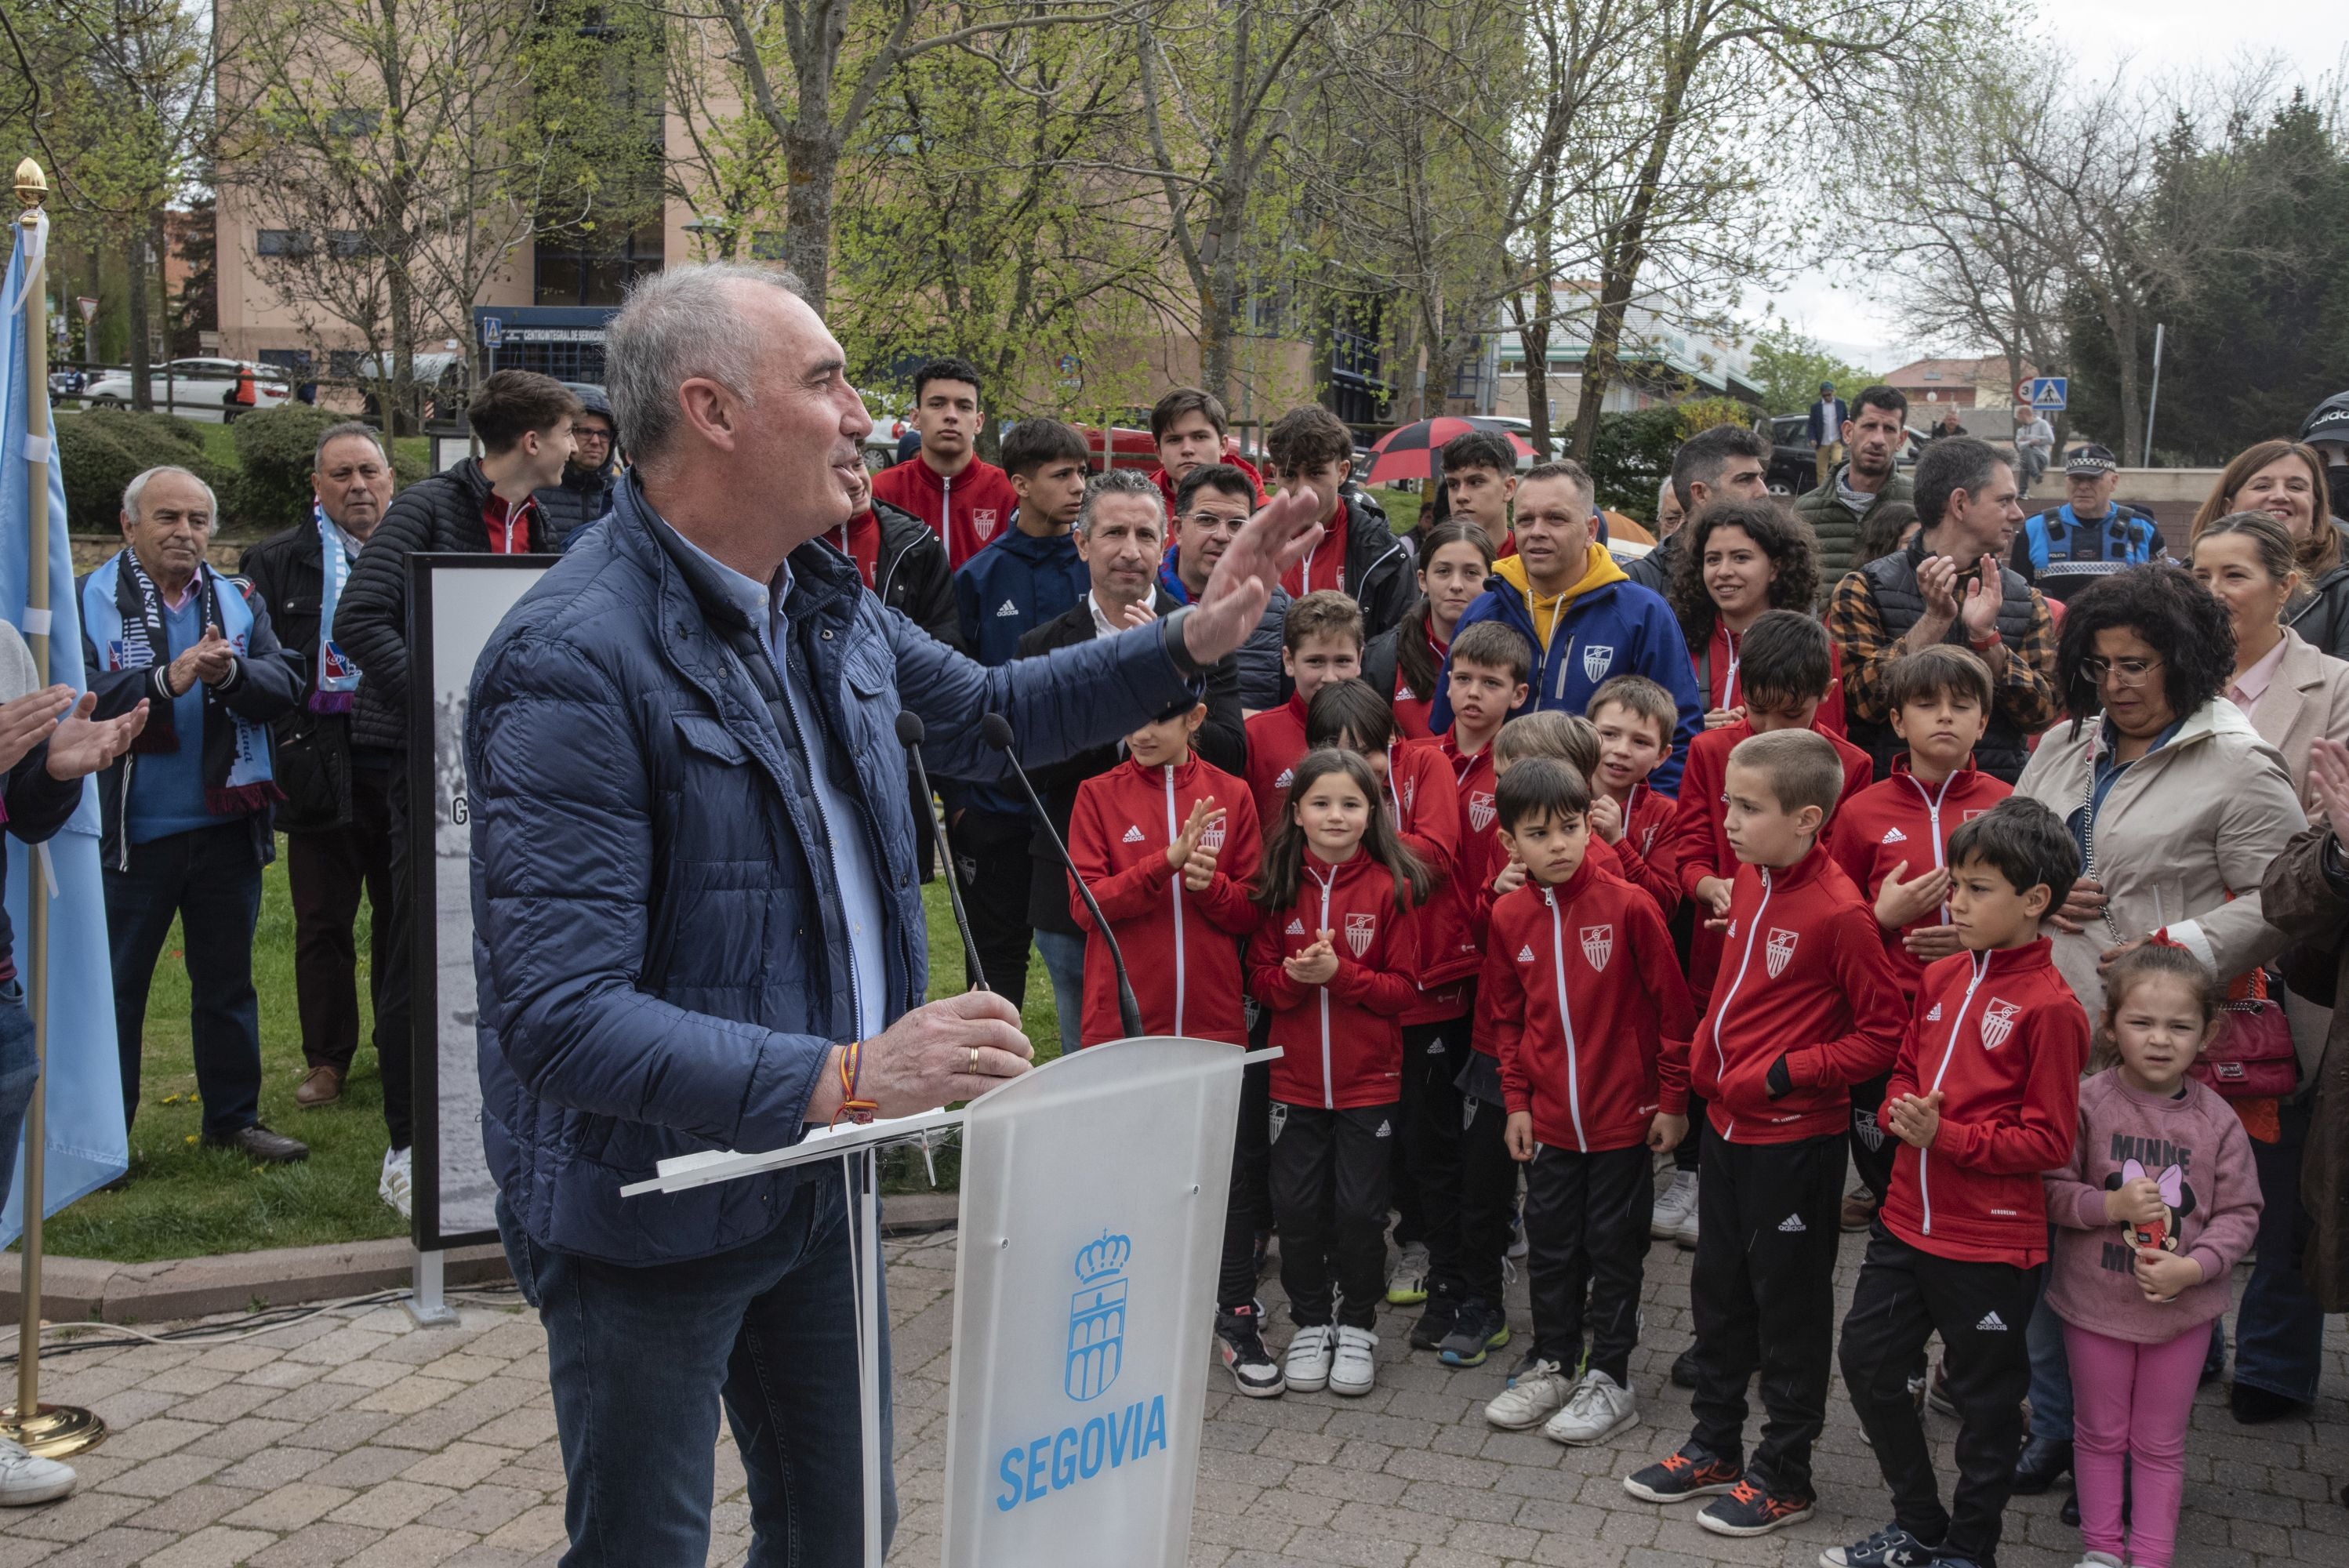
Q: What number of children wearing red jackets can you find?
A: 12